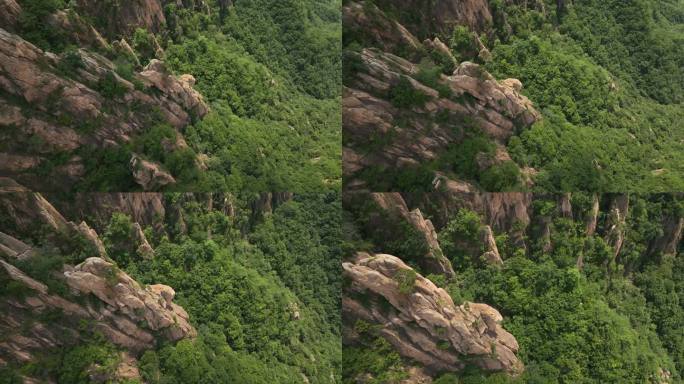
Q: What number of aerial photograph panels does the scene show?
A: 4